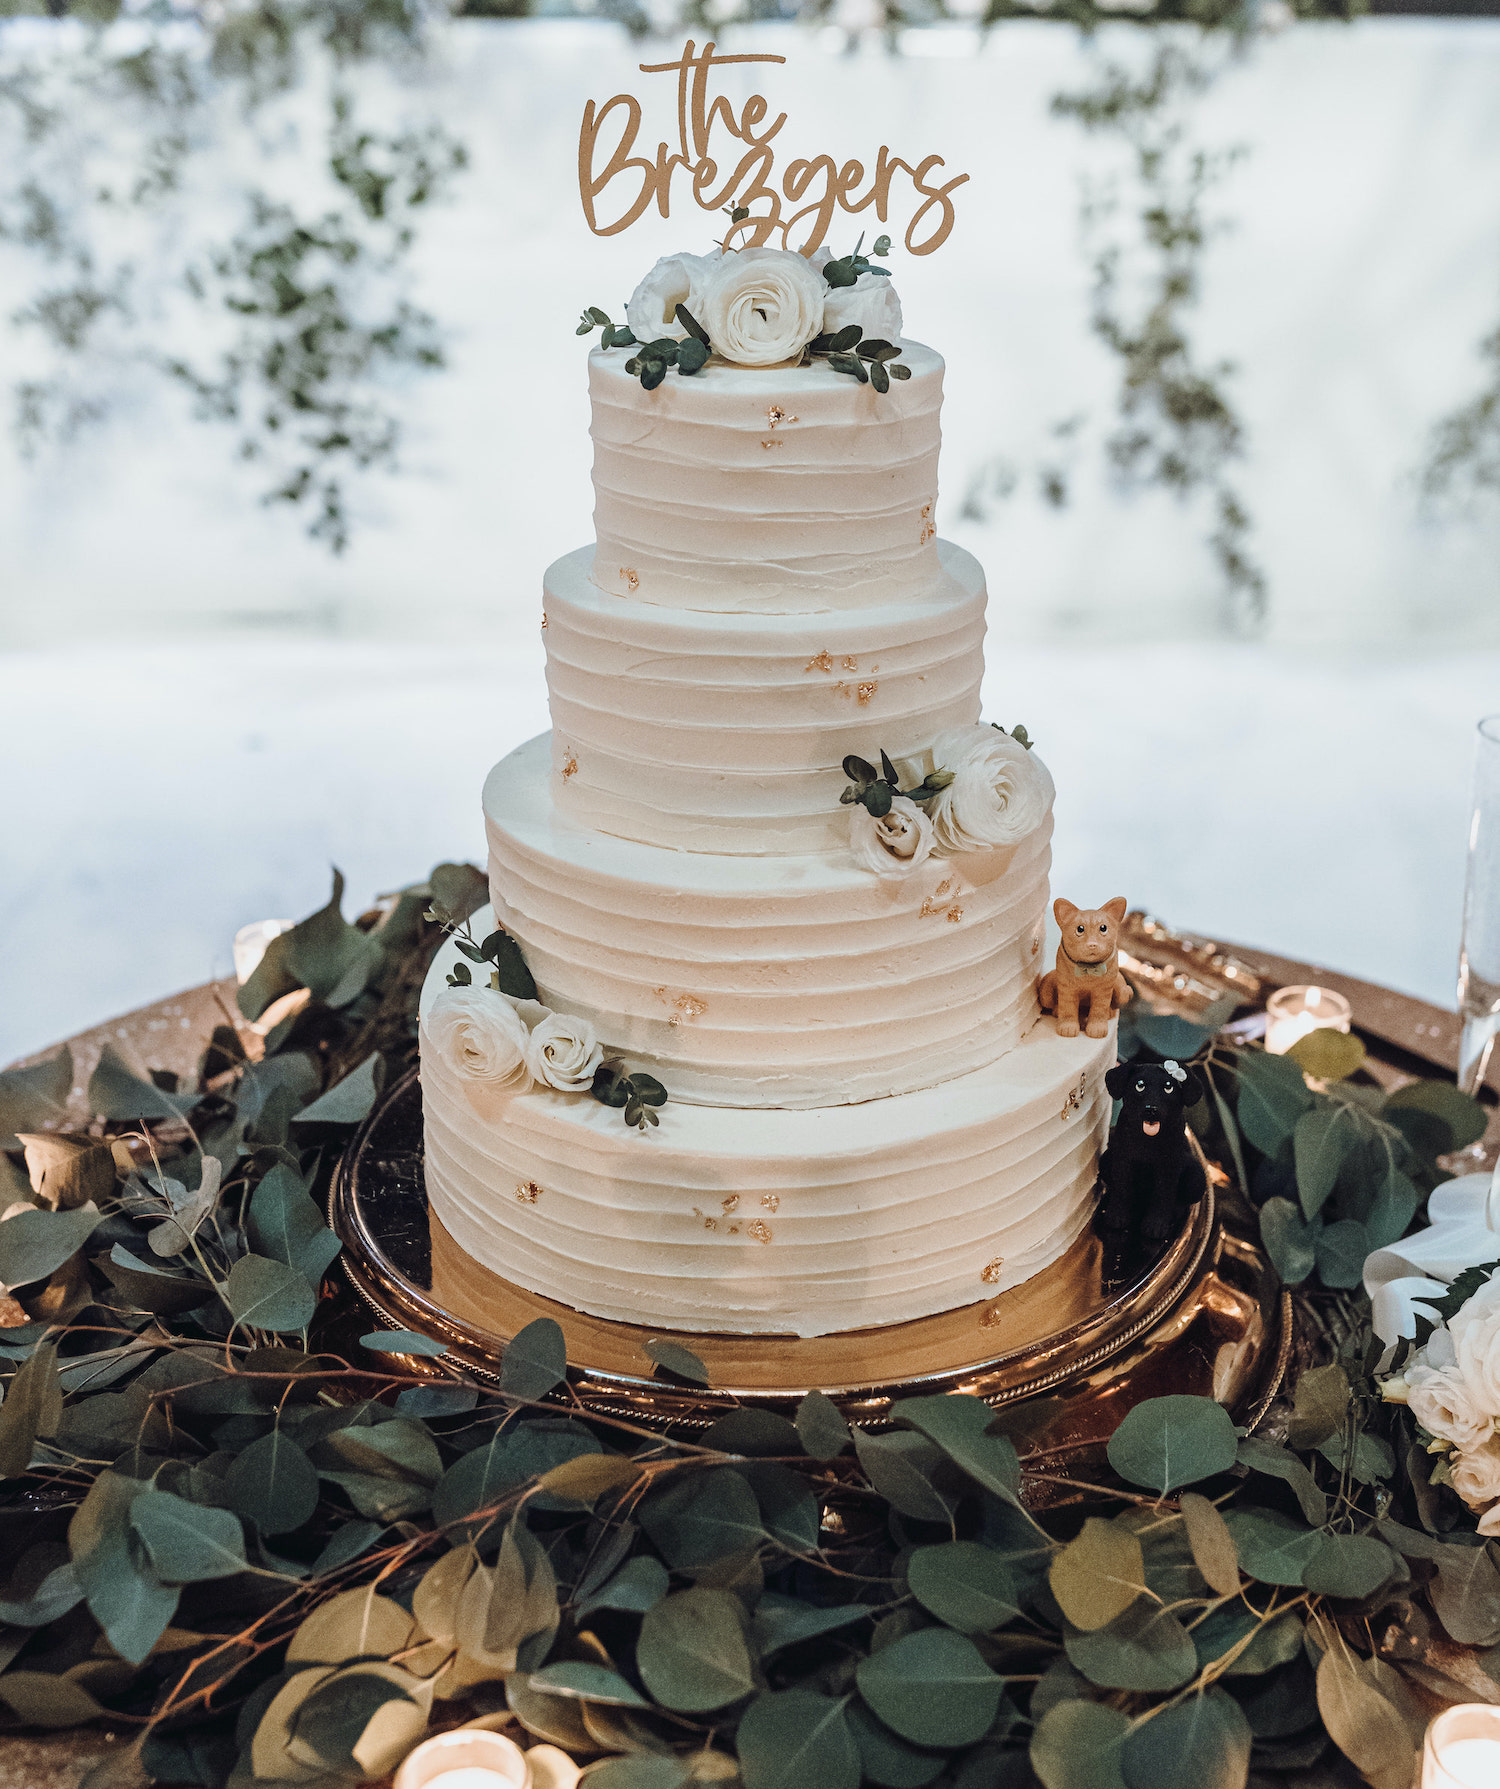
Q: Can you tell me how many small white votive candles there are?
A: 4